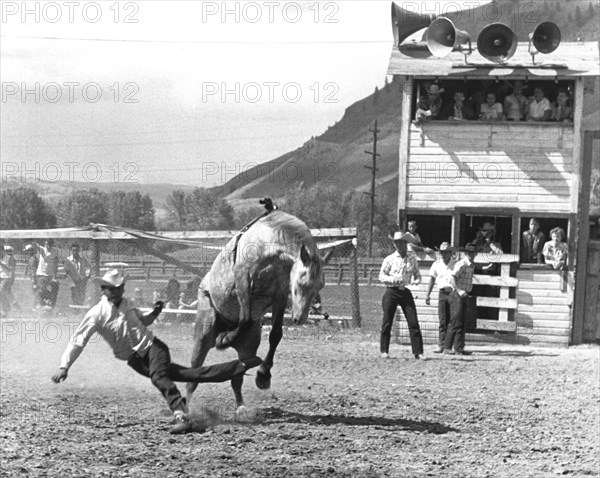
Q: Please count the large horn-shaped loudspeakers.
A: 4